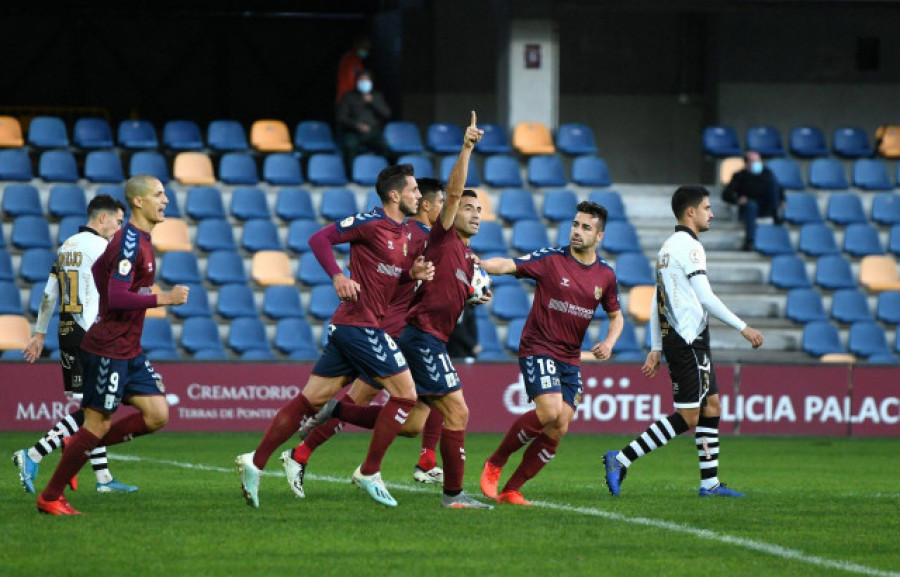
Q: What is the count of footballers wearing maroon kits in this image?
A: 5